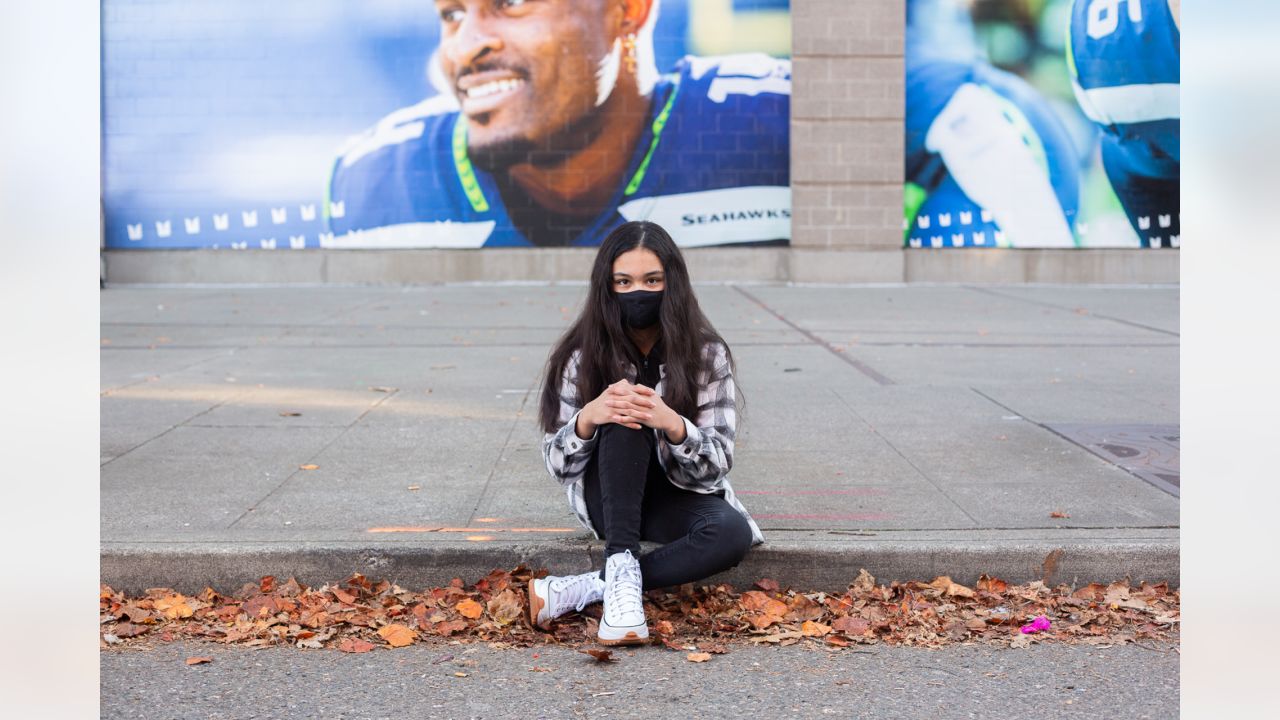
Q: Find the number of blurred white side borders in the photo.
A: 2